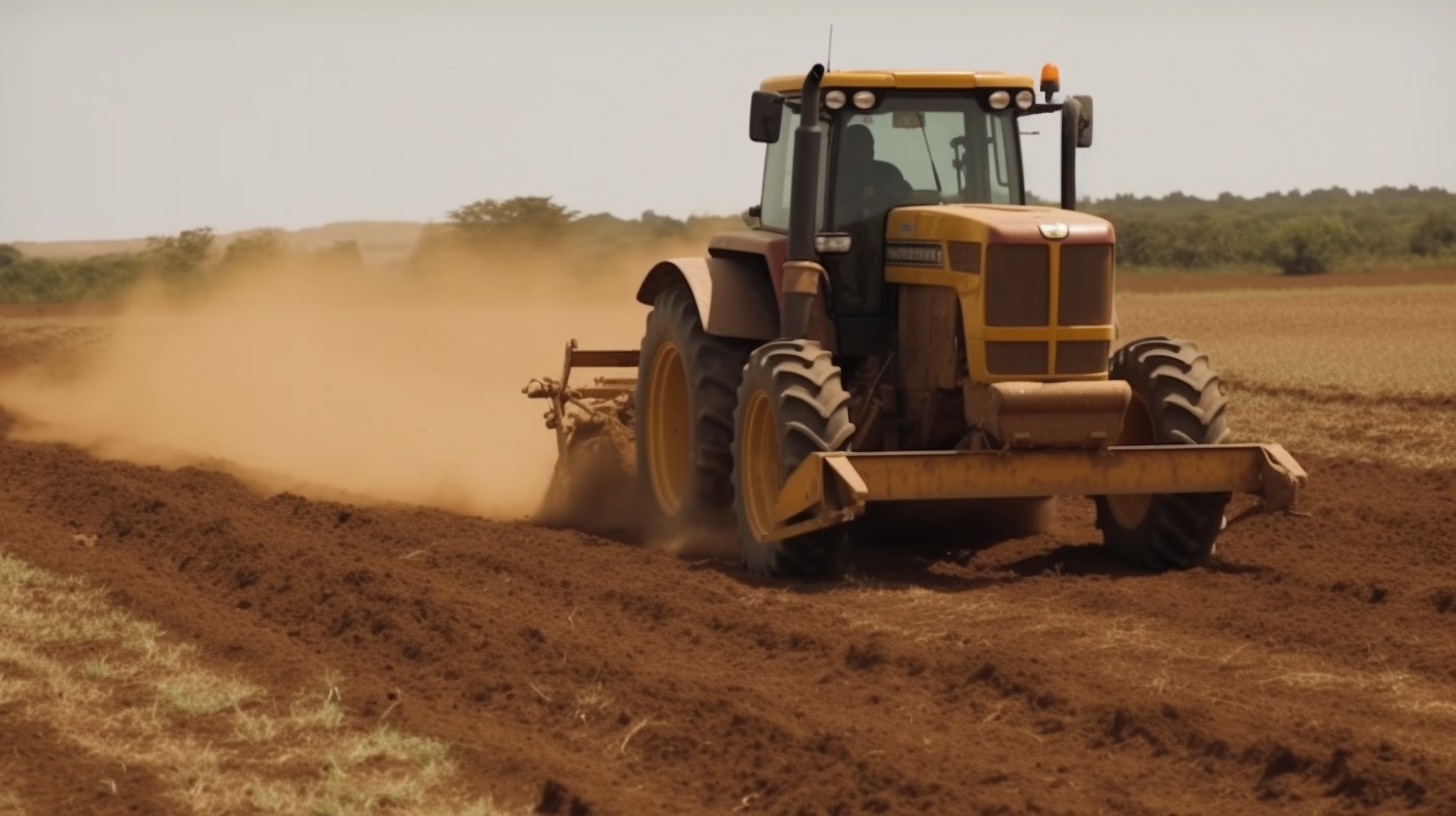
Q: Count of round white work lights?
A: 4